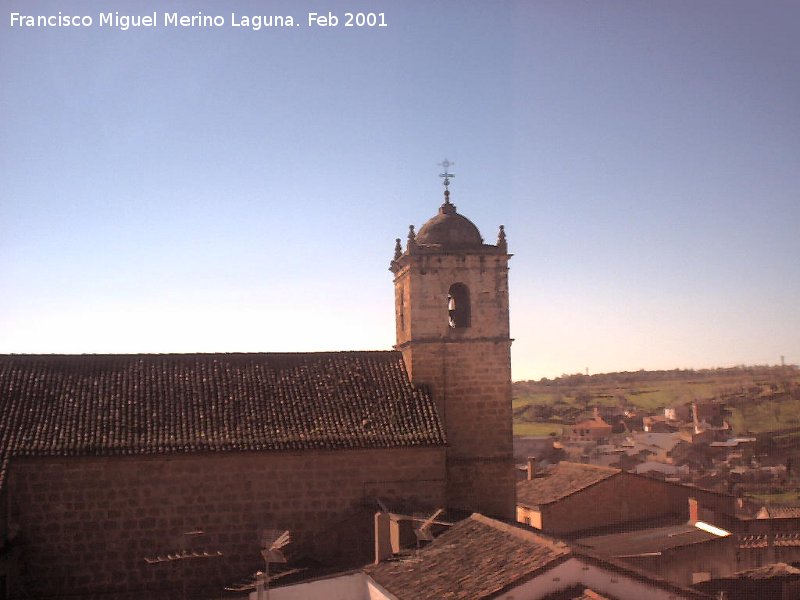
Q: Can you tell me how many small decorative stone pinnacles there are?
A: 3